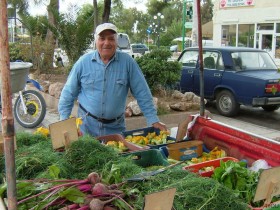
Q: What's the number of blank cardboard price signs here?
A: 3